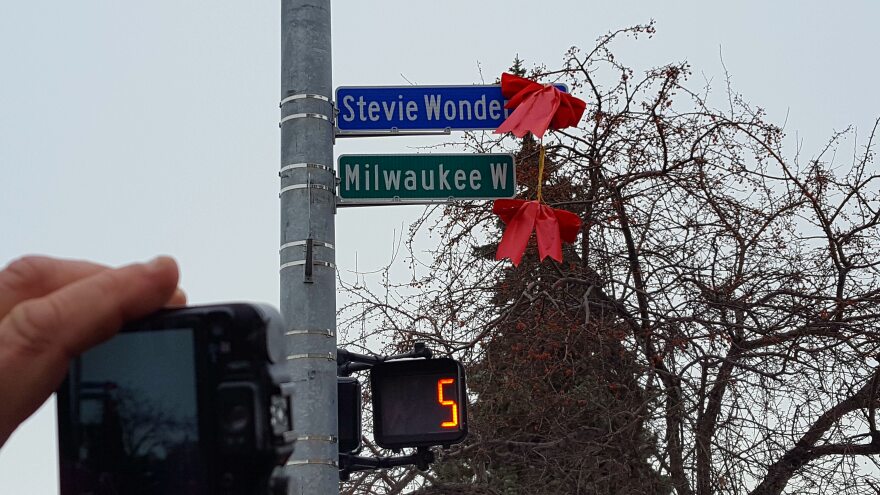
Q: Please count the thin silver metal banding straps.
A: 10